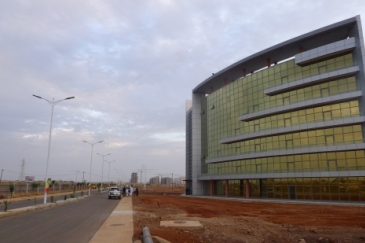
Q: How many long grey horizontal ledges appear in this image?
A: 6